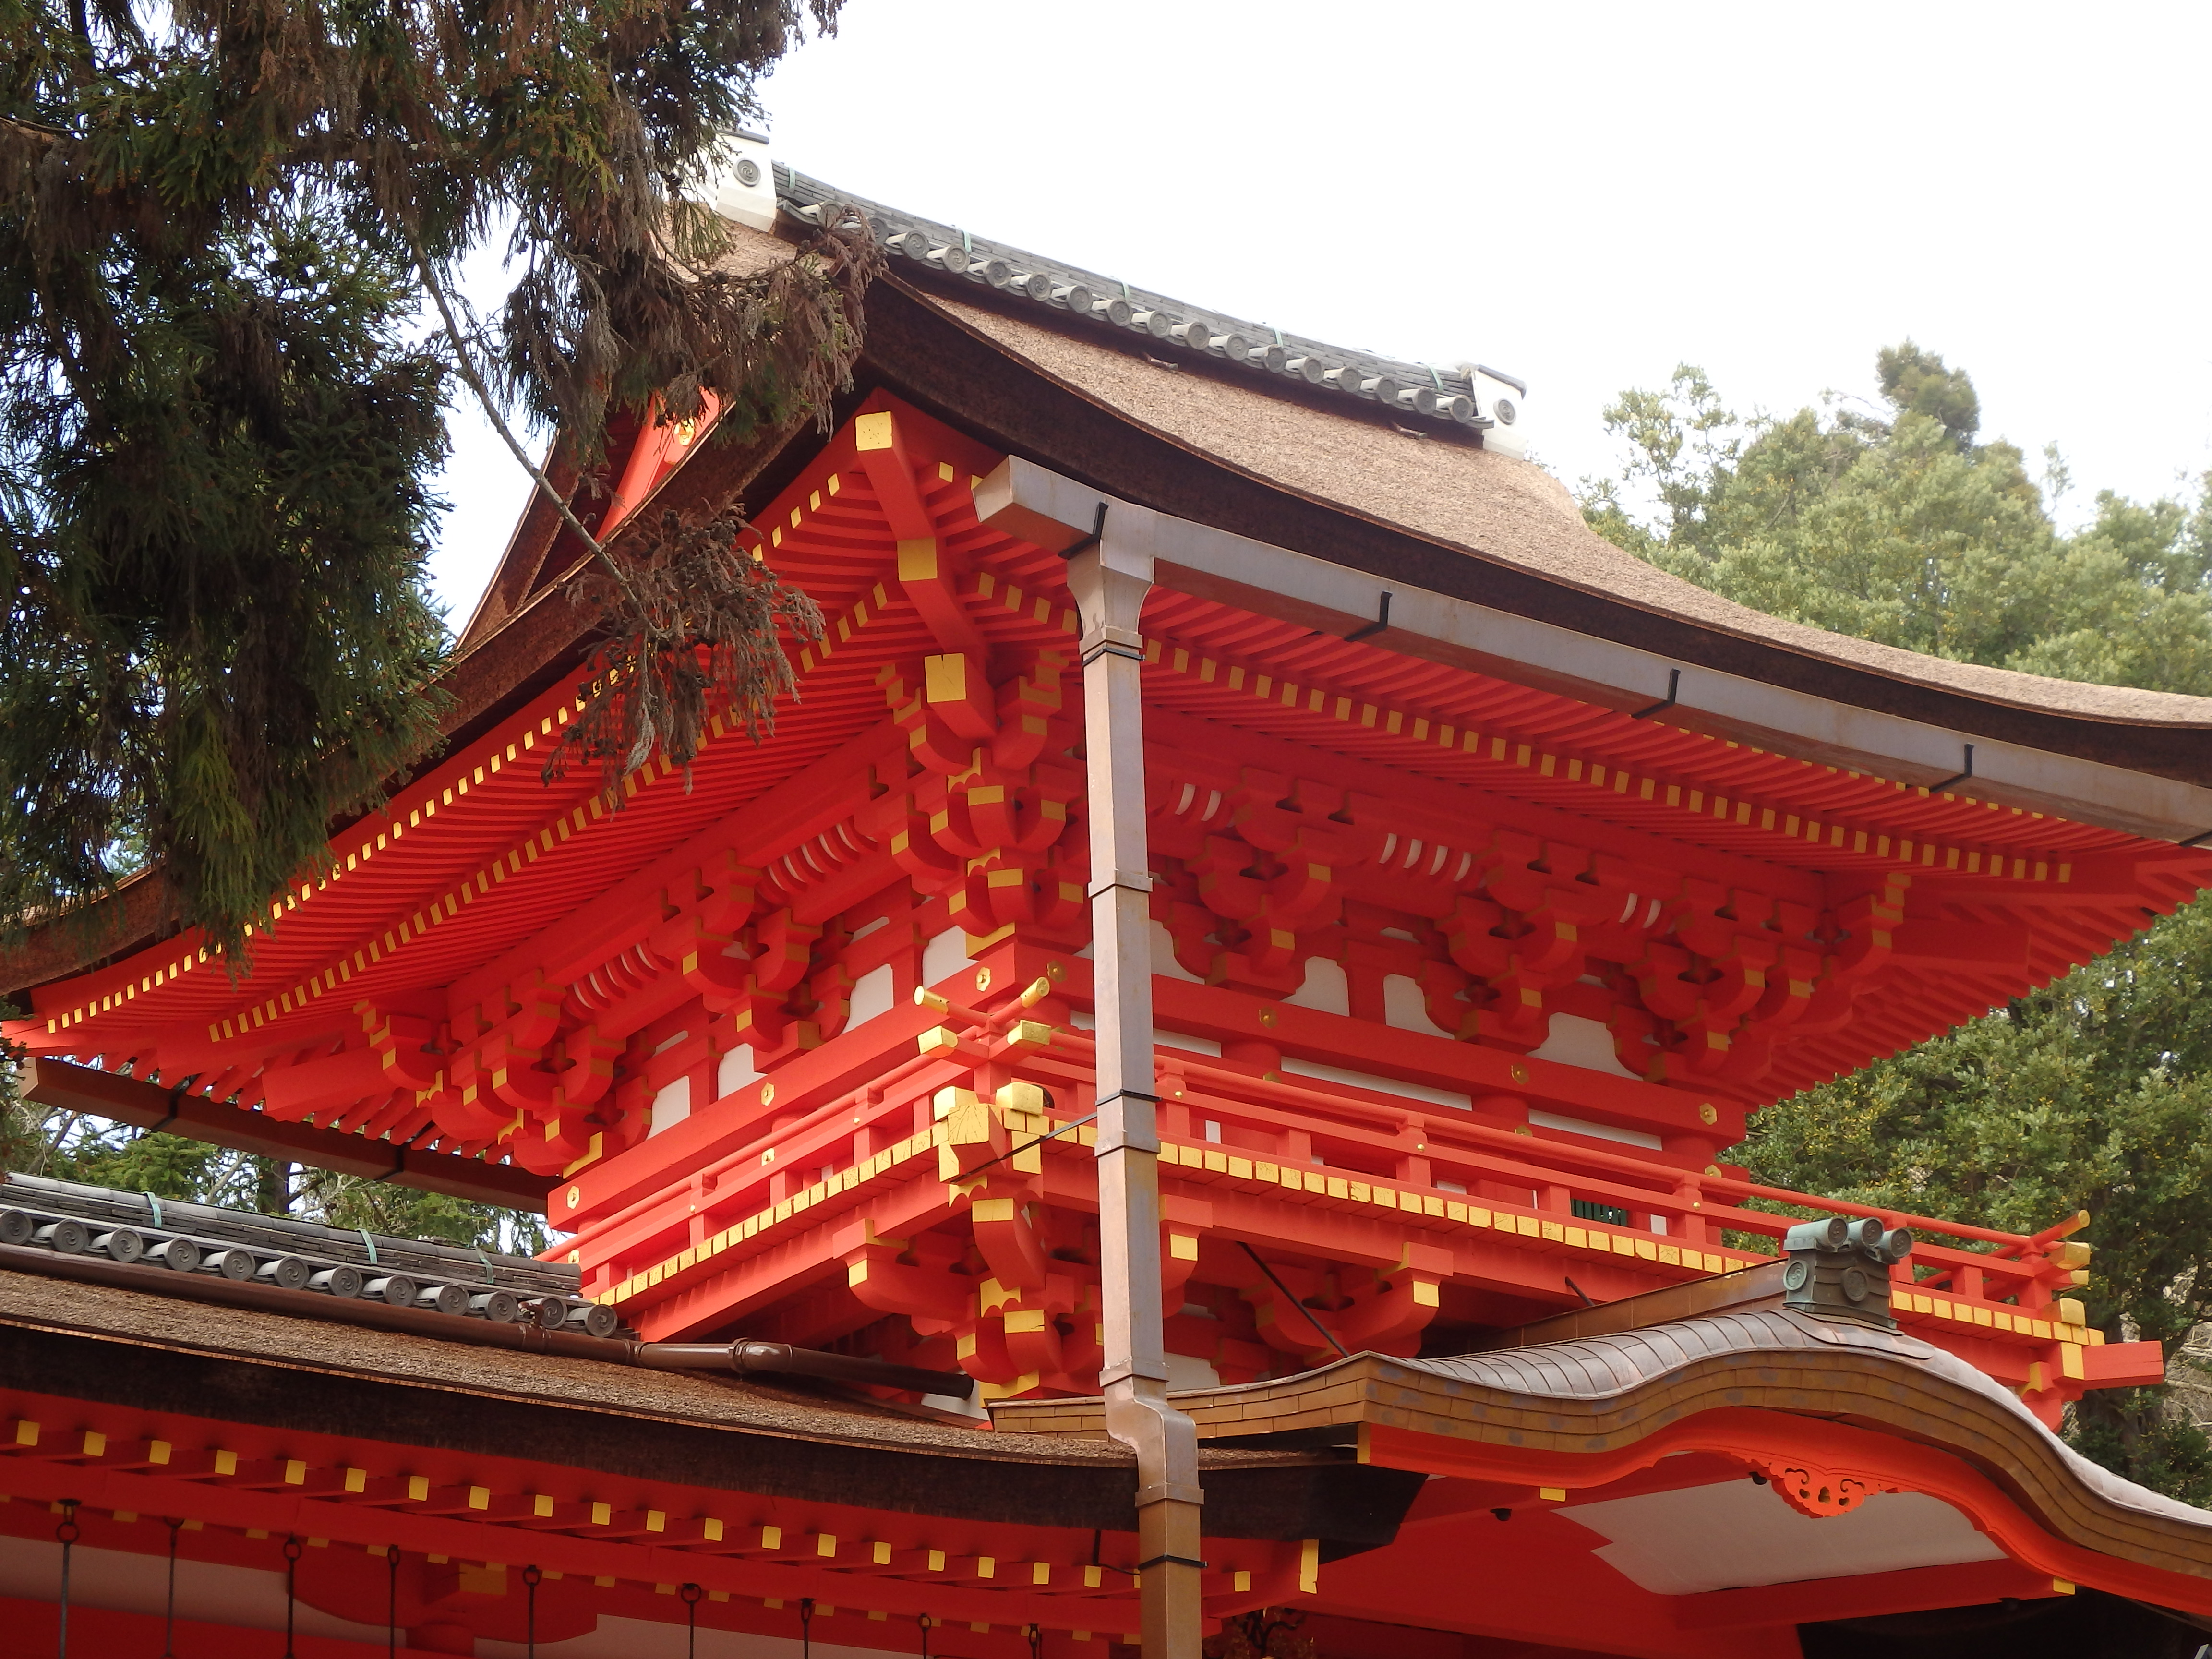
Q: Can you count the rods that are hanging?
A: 9